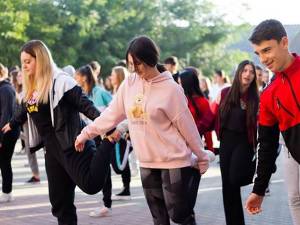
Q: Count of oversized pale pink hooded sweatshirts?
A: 1